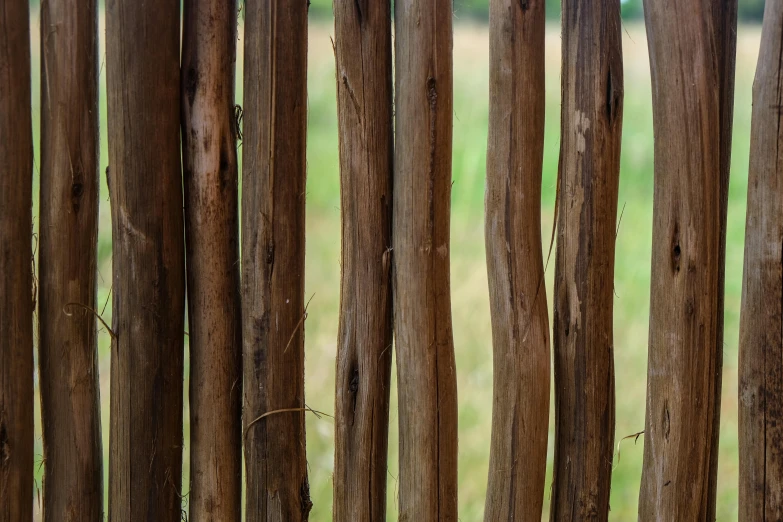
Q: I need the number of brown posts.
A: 11